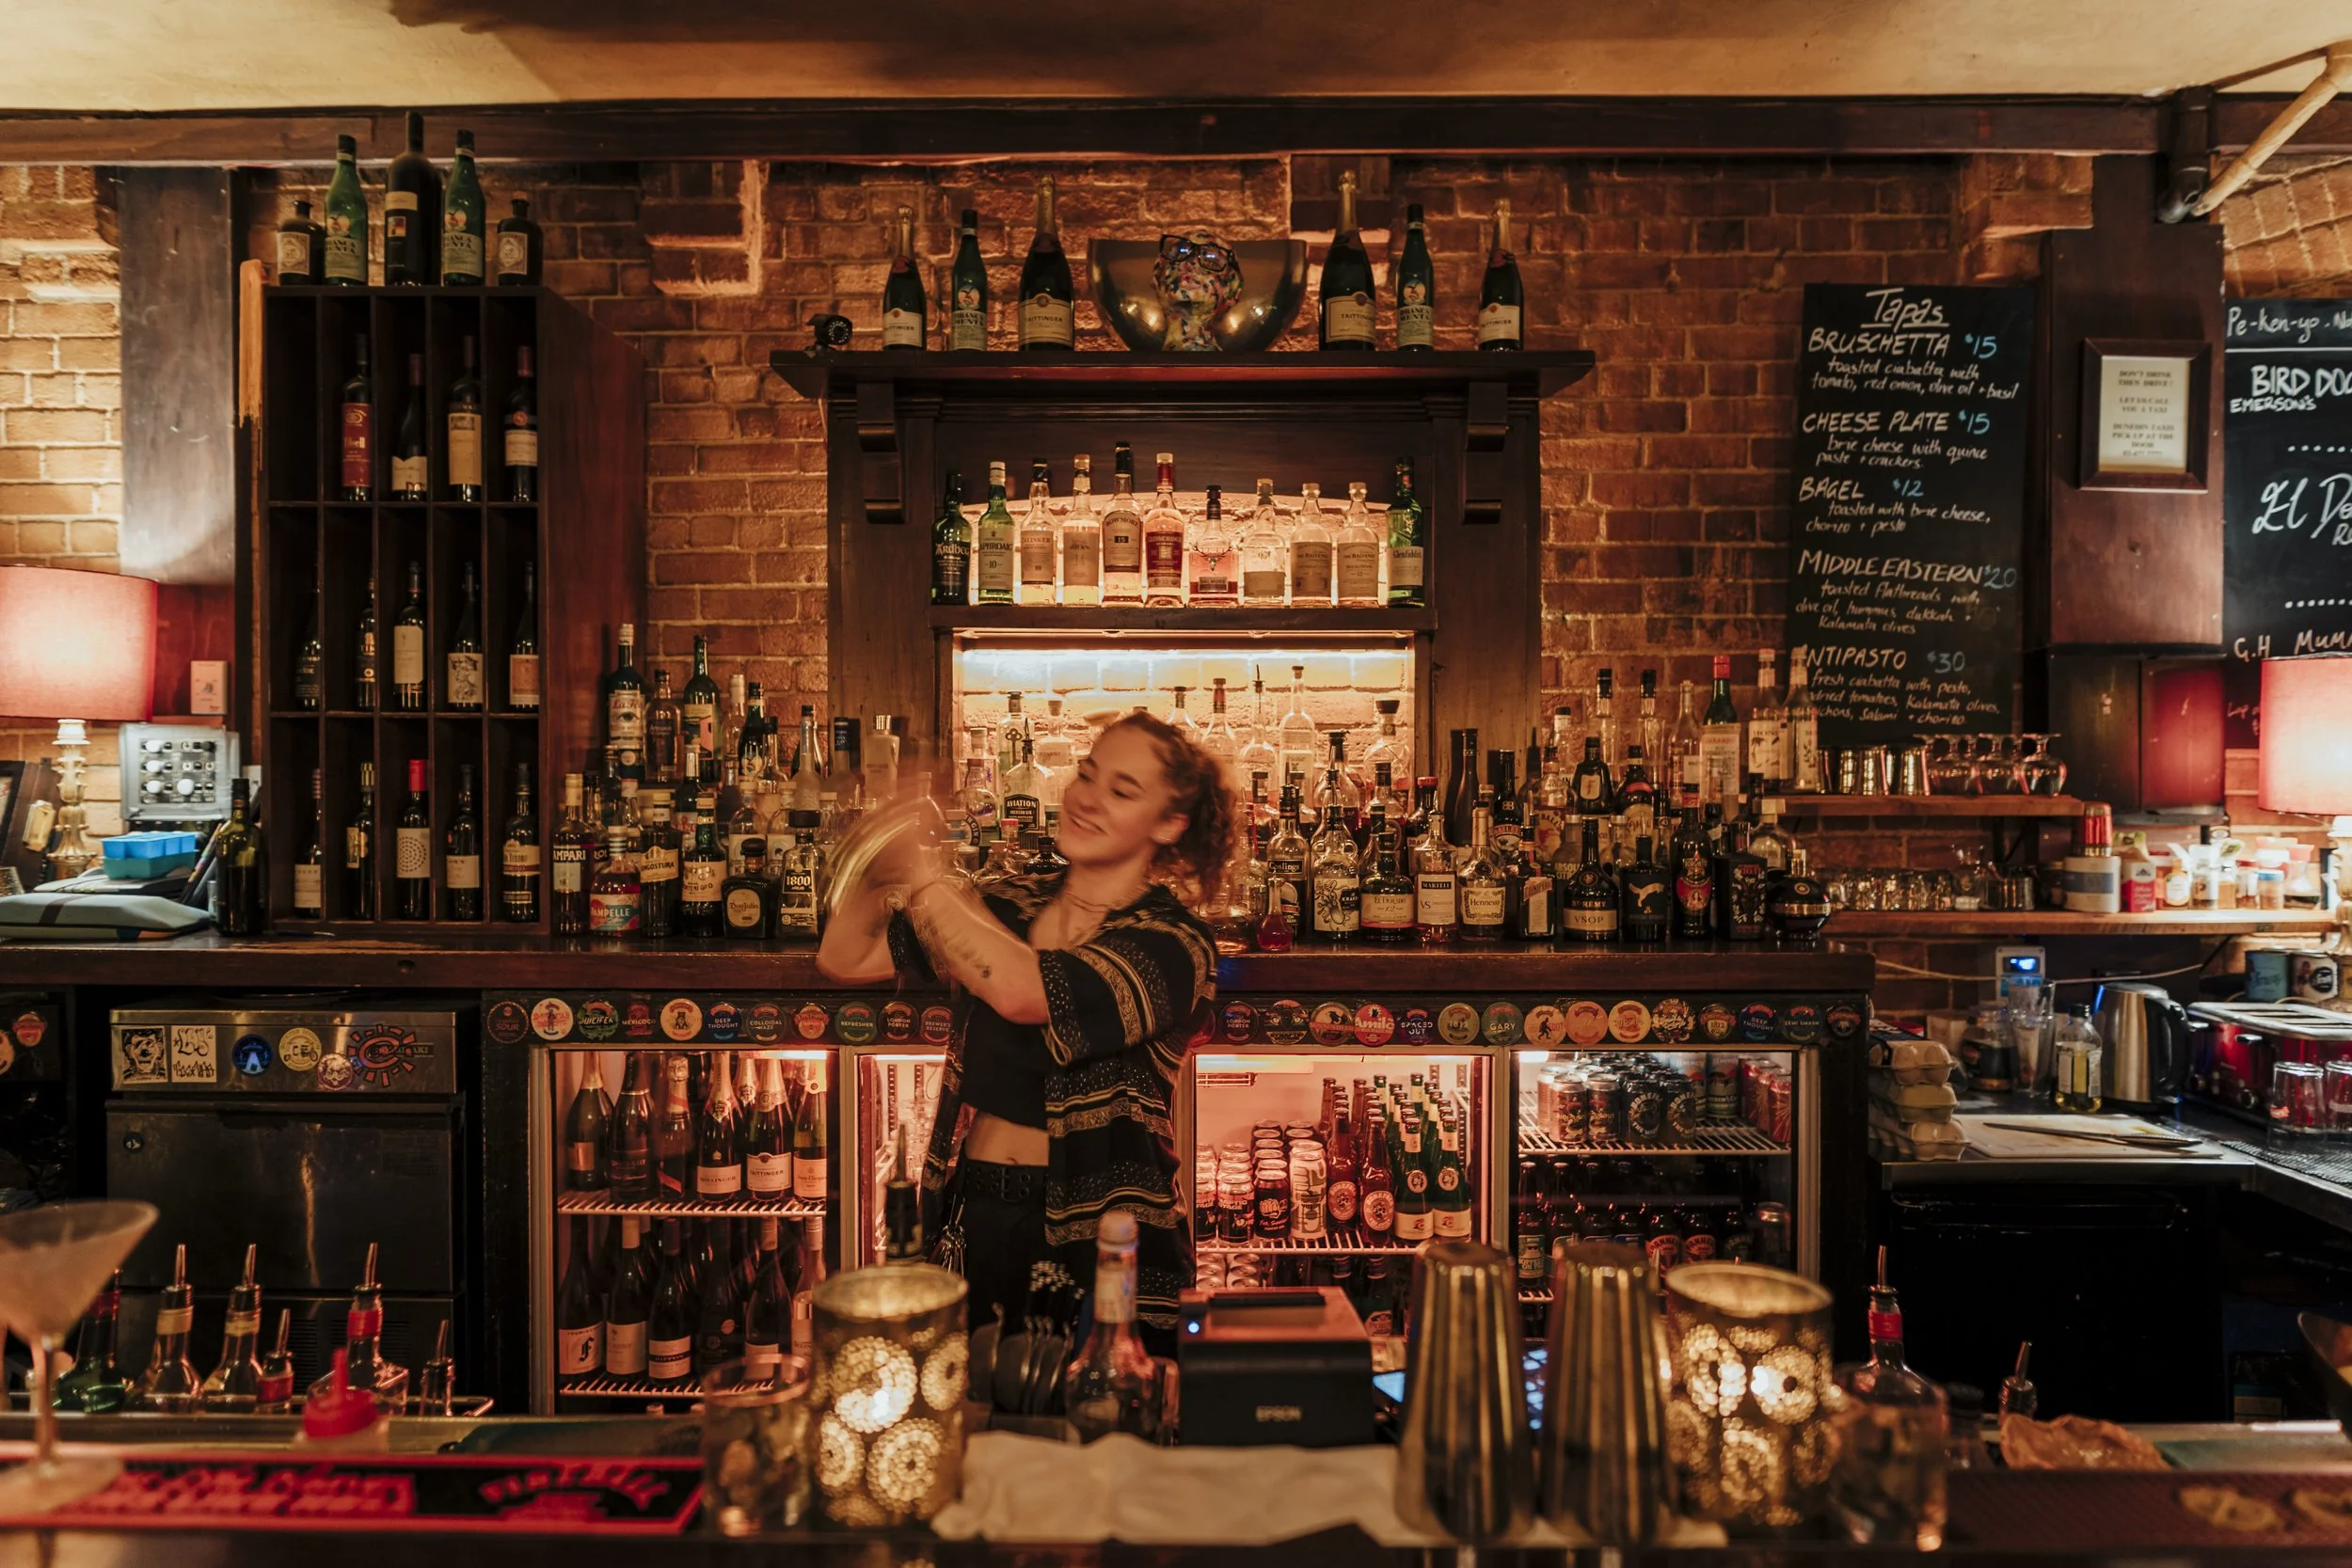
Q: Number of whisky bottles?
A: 11